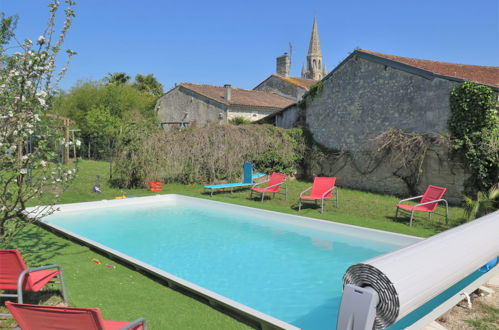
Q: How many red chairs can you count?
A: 5